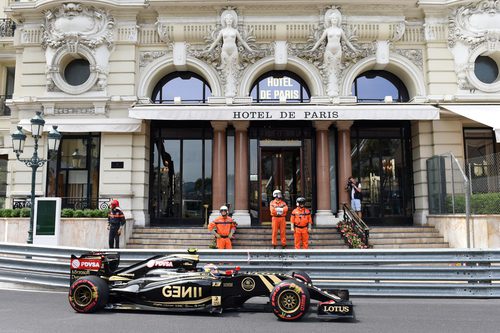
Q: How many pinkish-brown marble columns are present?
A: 4